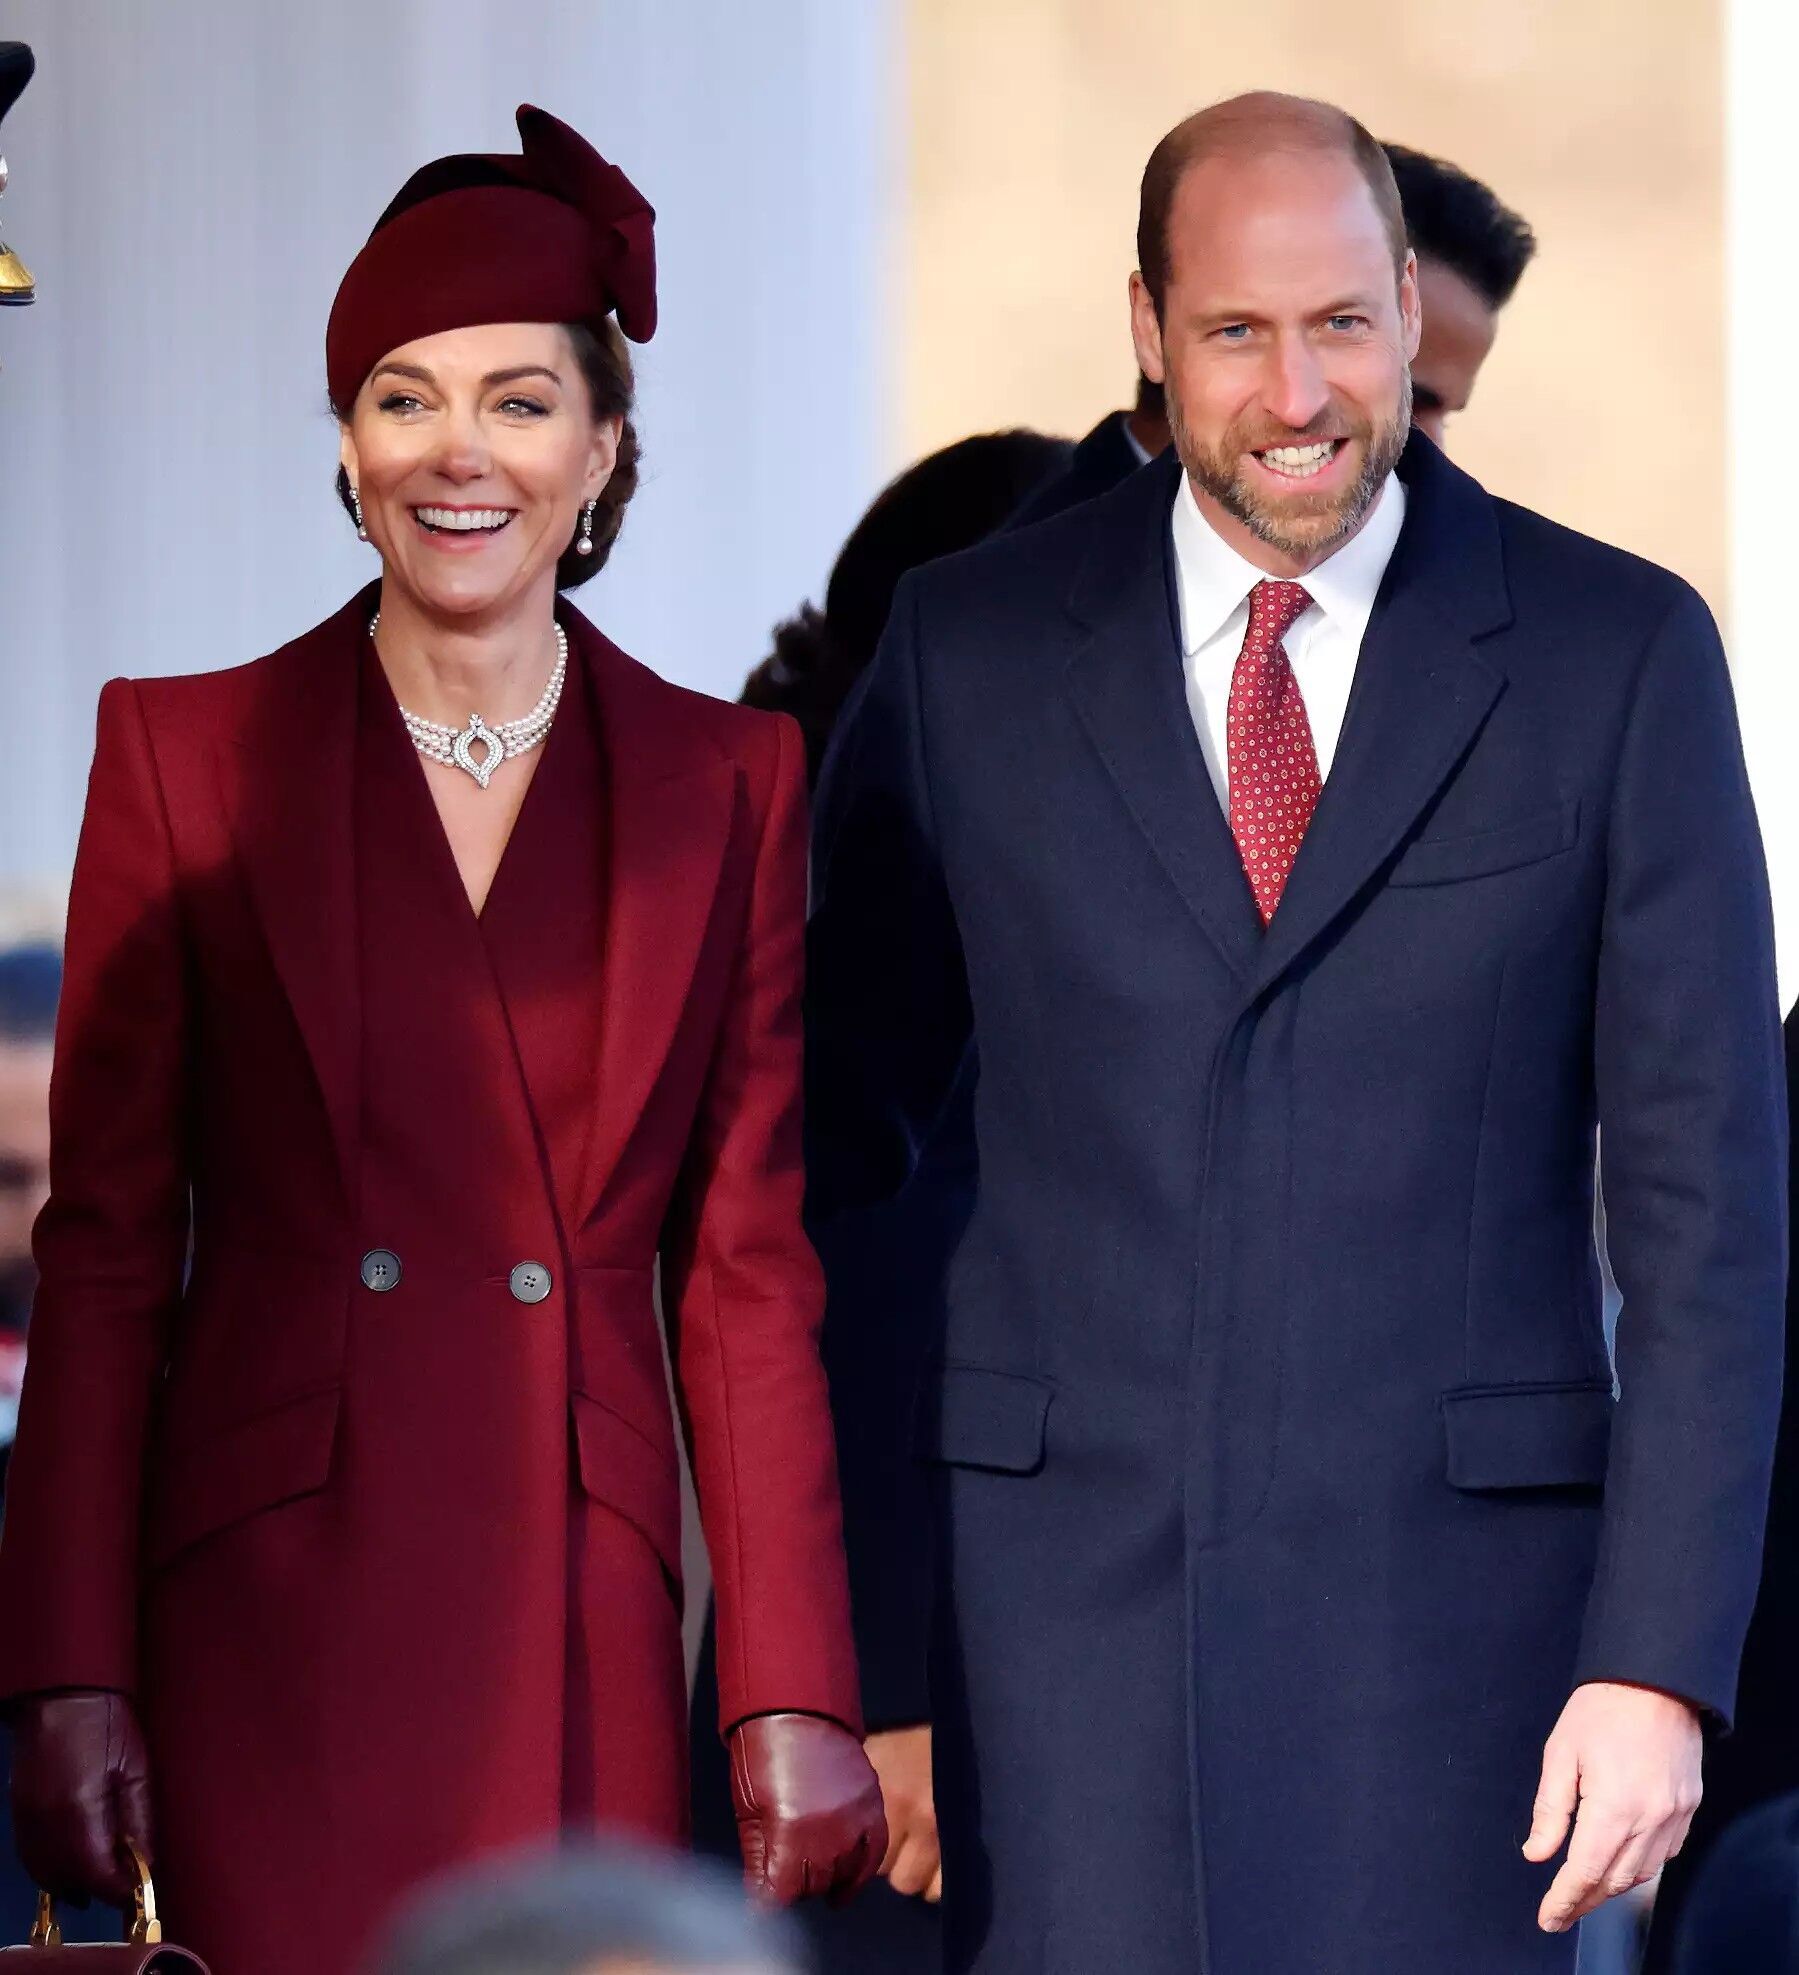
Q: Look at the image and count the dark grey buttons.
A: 2